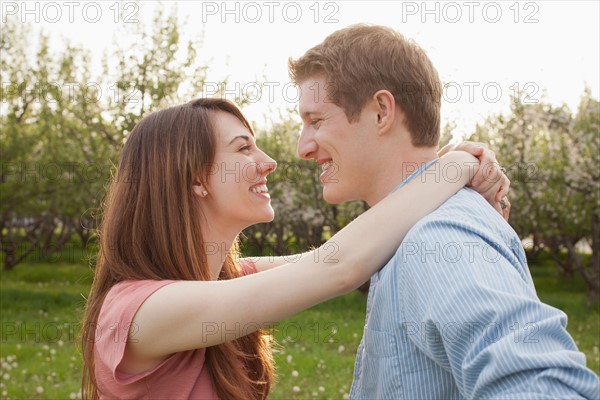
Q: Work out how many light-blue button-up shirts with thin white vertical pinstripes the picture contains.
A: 1